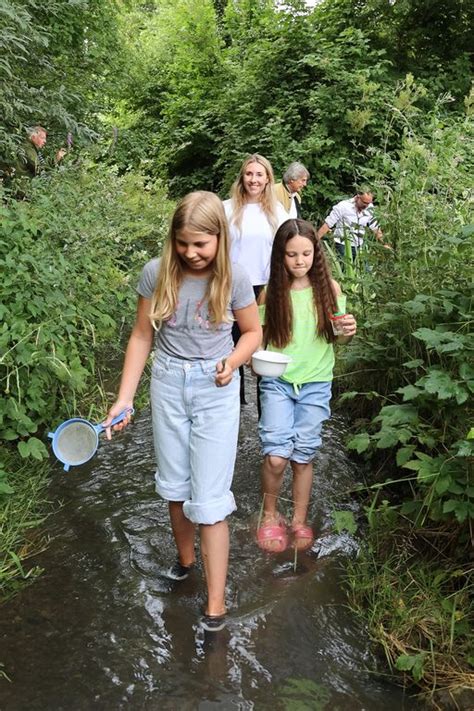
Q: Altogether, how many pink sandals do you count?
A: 2